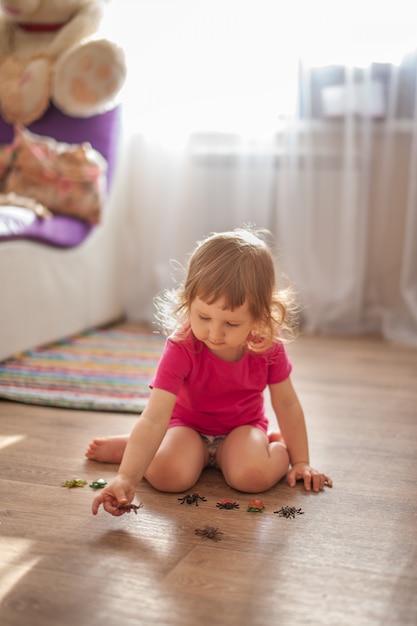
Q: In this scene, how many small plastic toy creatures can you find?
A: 8